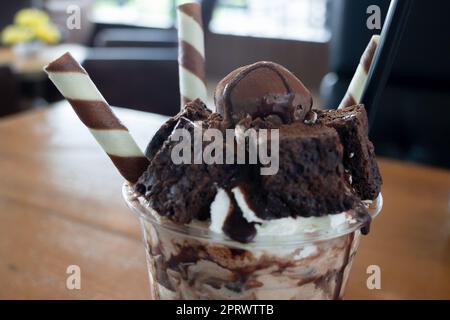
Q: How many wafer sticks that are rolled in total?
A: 3